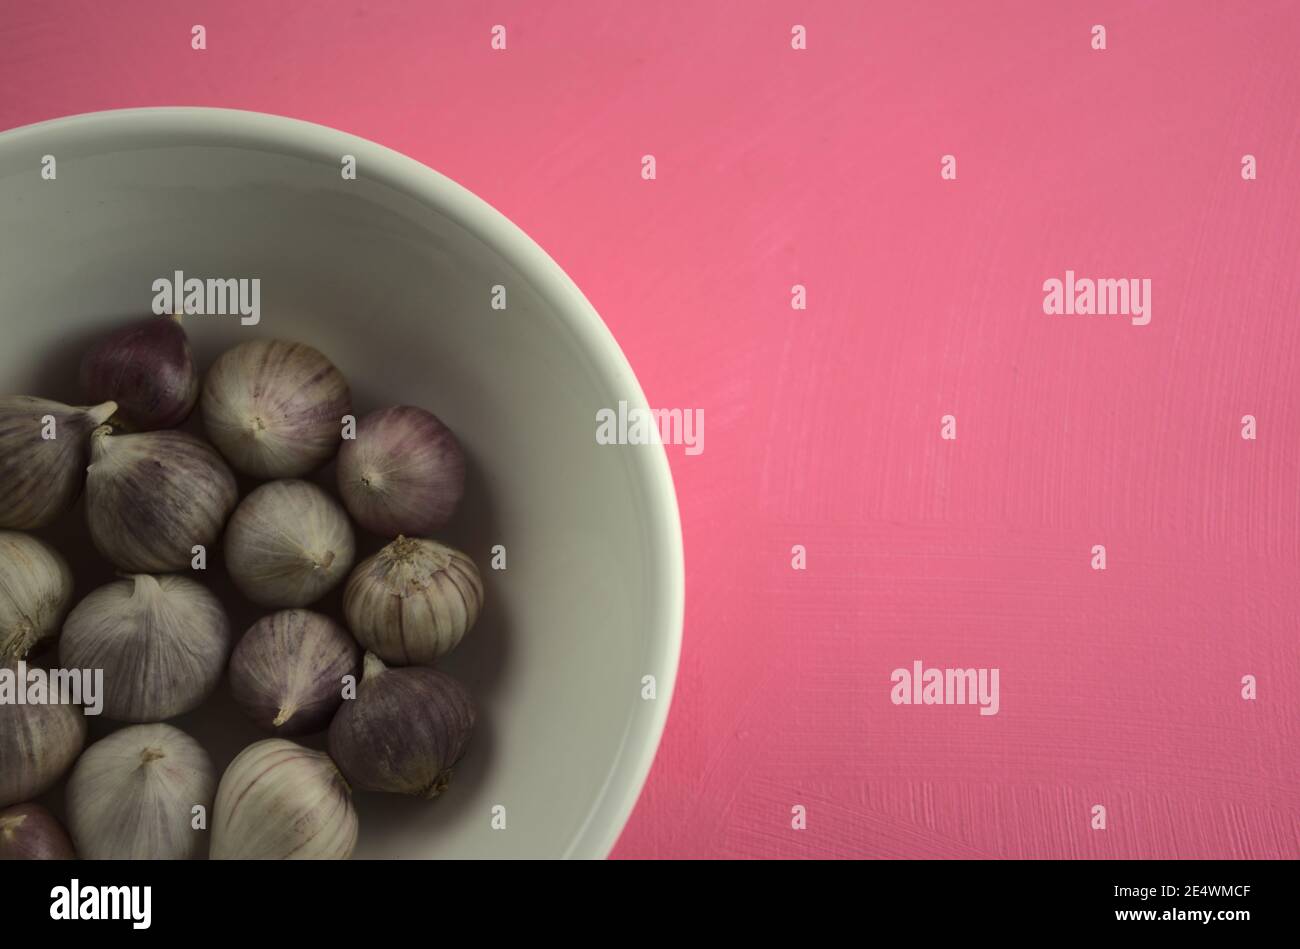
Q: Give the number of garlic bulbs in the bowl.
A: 15